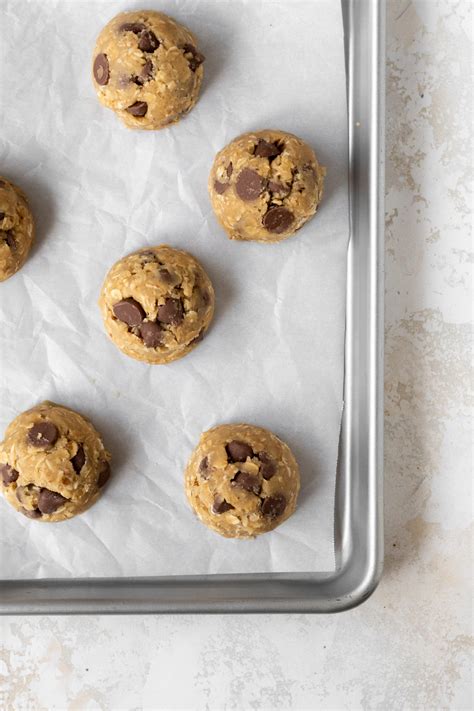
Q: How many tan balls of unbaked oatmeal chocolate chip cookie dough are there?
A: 6